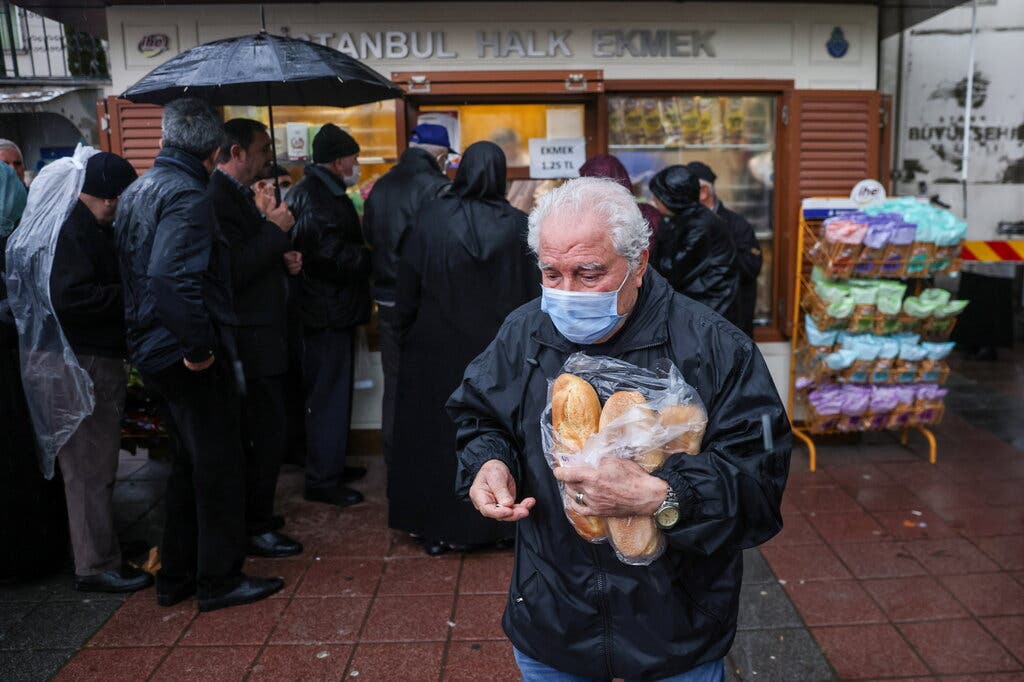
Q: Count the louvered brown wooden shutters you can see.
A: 2